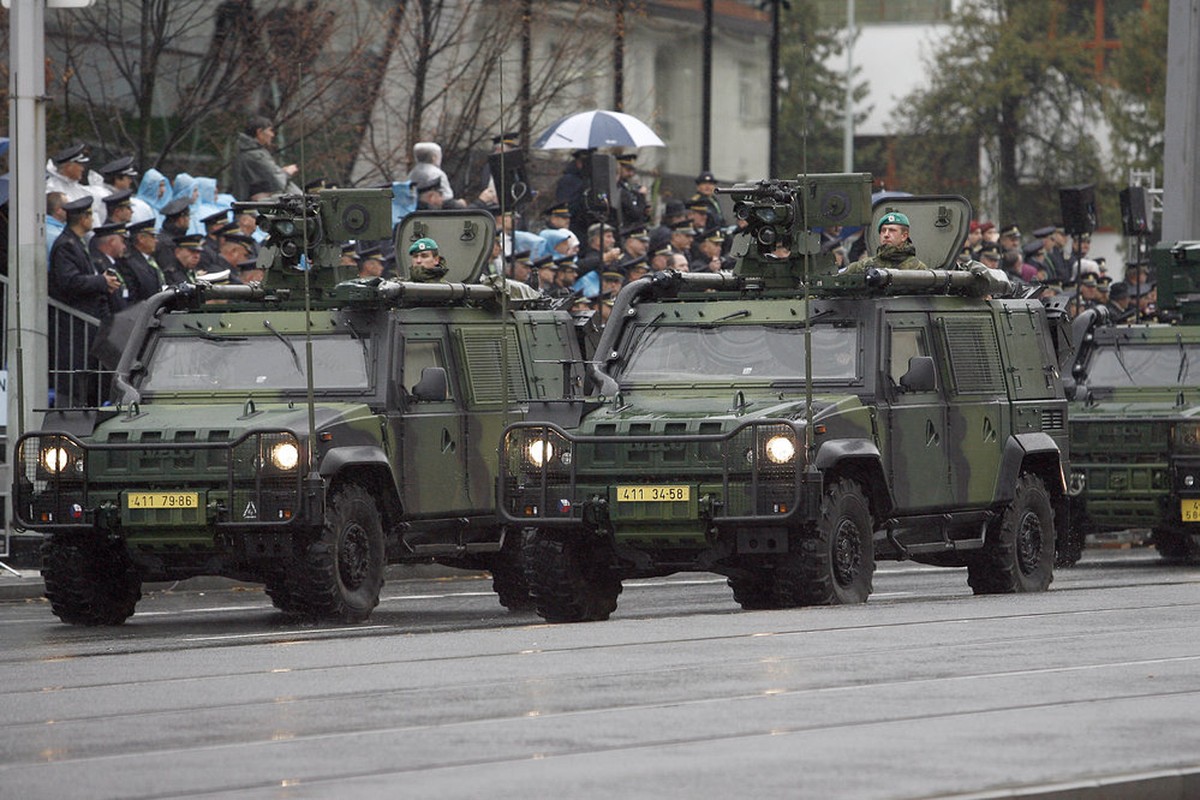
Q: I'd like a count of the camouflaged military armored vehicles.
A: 3